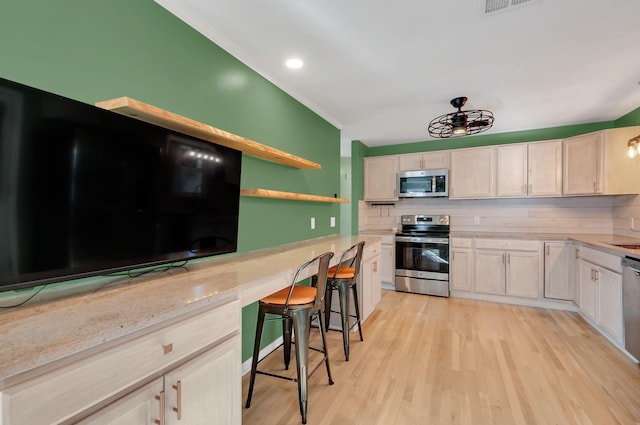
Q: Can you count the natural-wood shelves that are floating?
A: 2